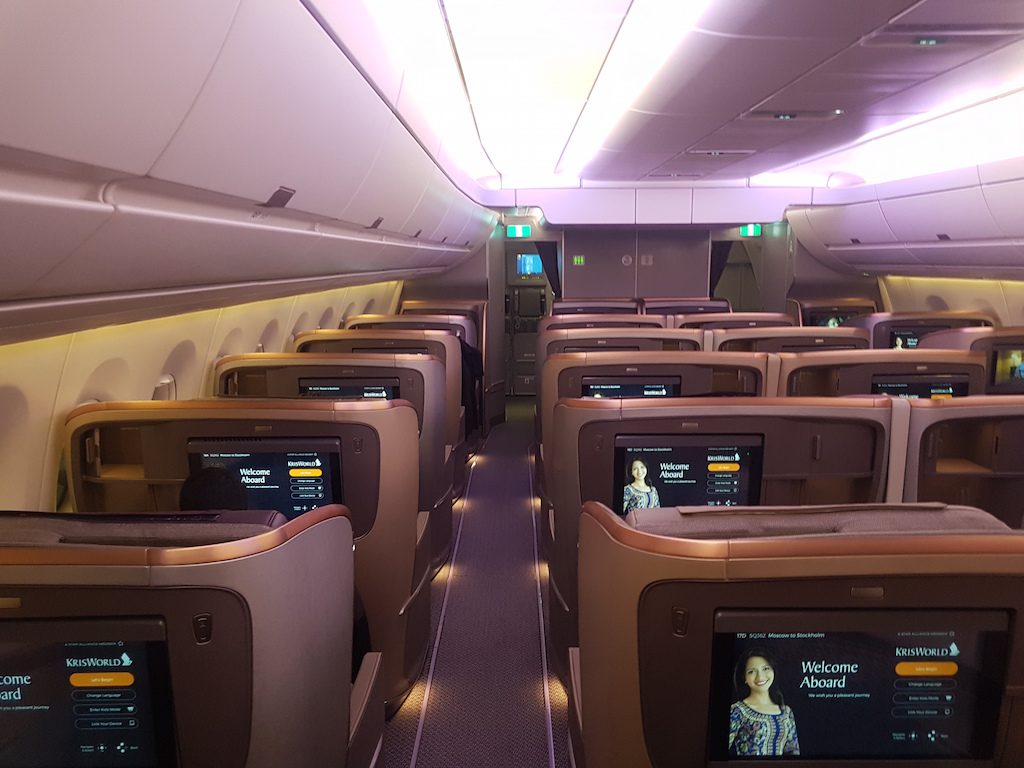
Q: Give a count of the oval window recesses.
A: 11